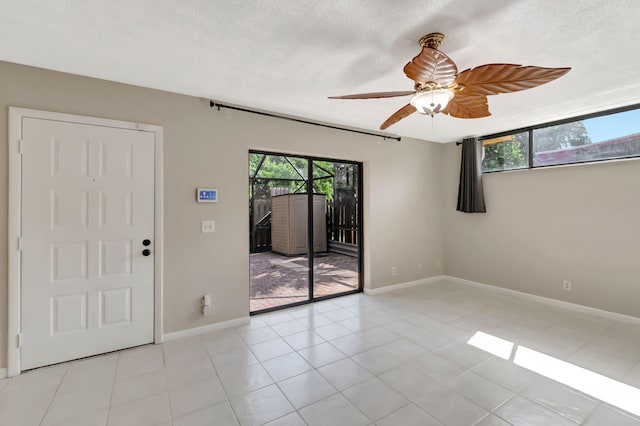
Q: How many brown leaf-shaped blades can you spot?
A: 5